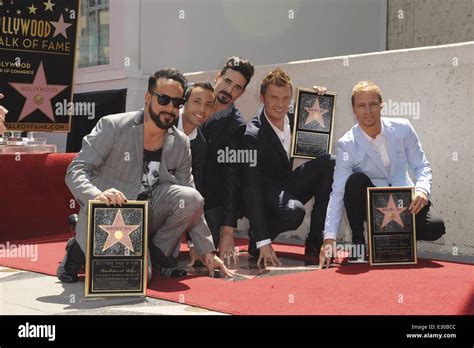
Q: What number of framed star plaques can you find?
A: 3